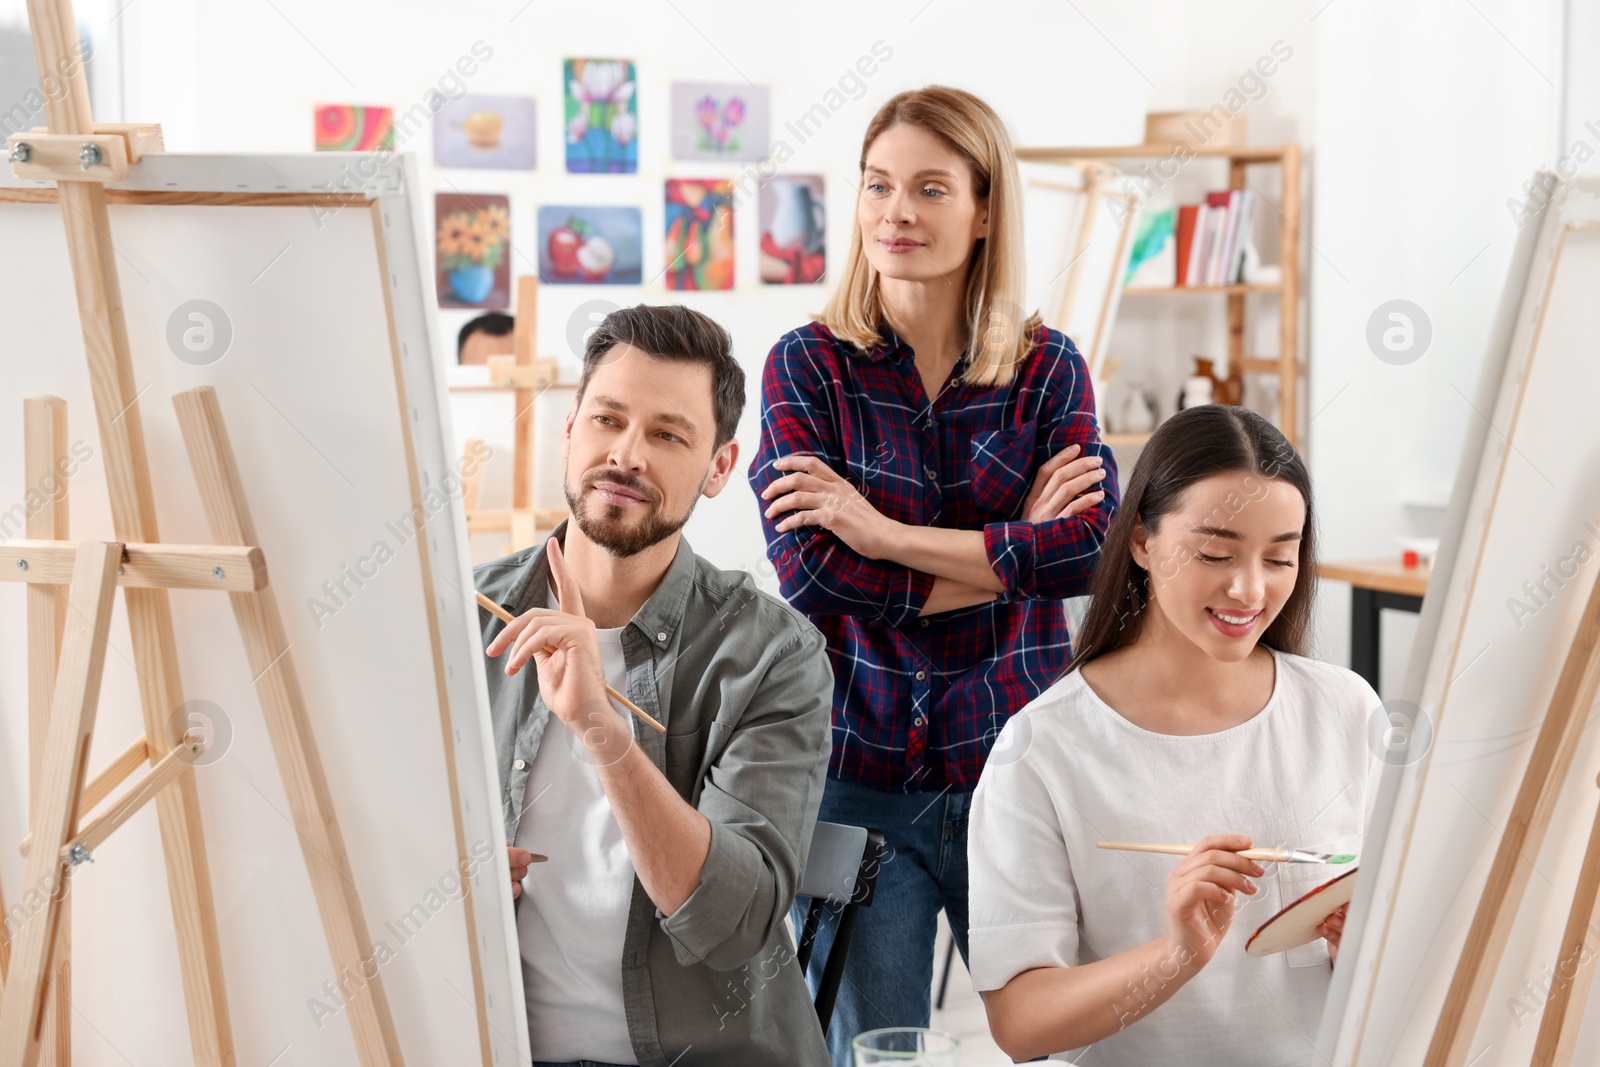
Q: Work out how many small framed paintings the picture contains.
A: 8